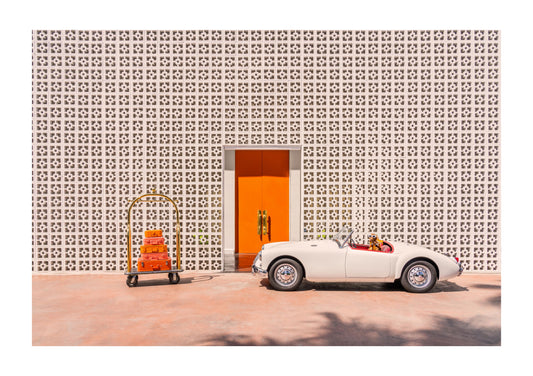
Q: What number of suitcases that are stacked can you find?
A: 5